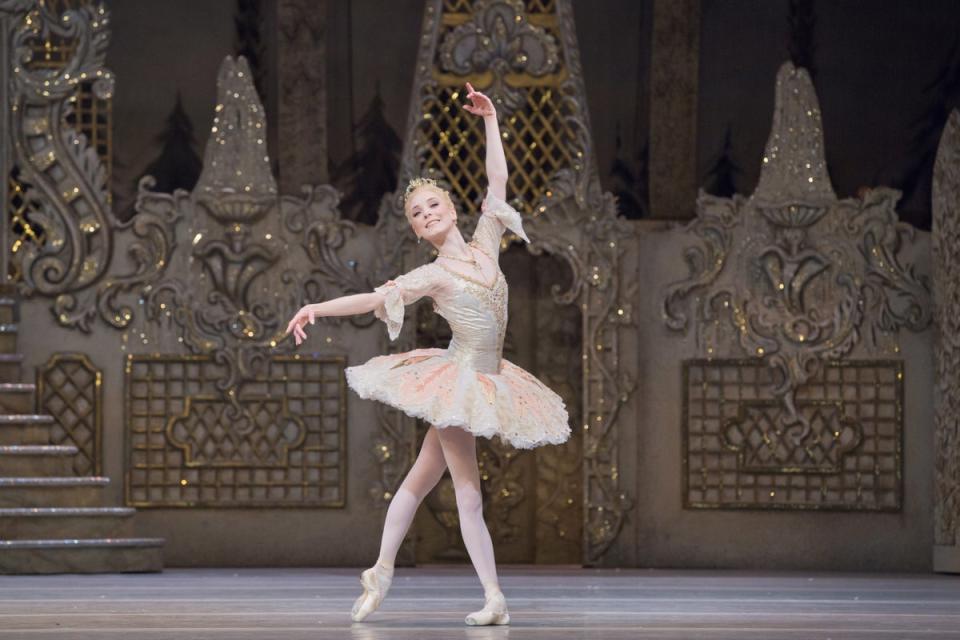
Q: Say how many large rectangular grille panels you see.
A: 2